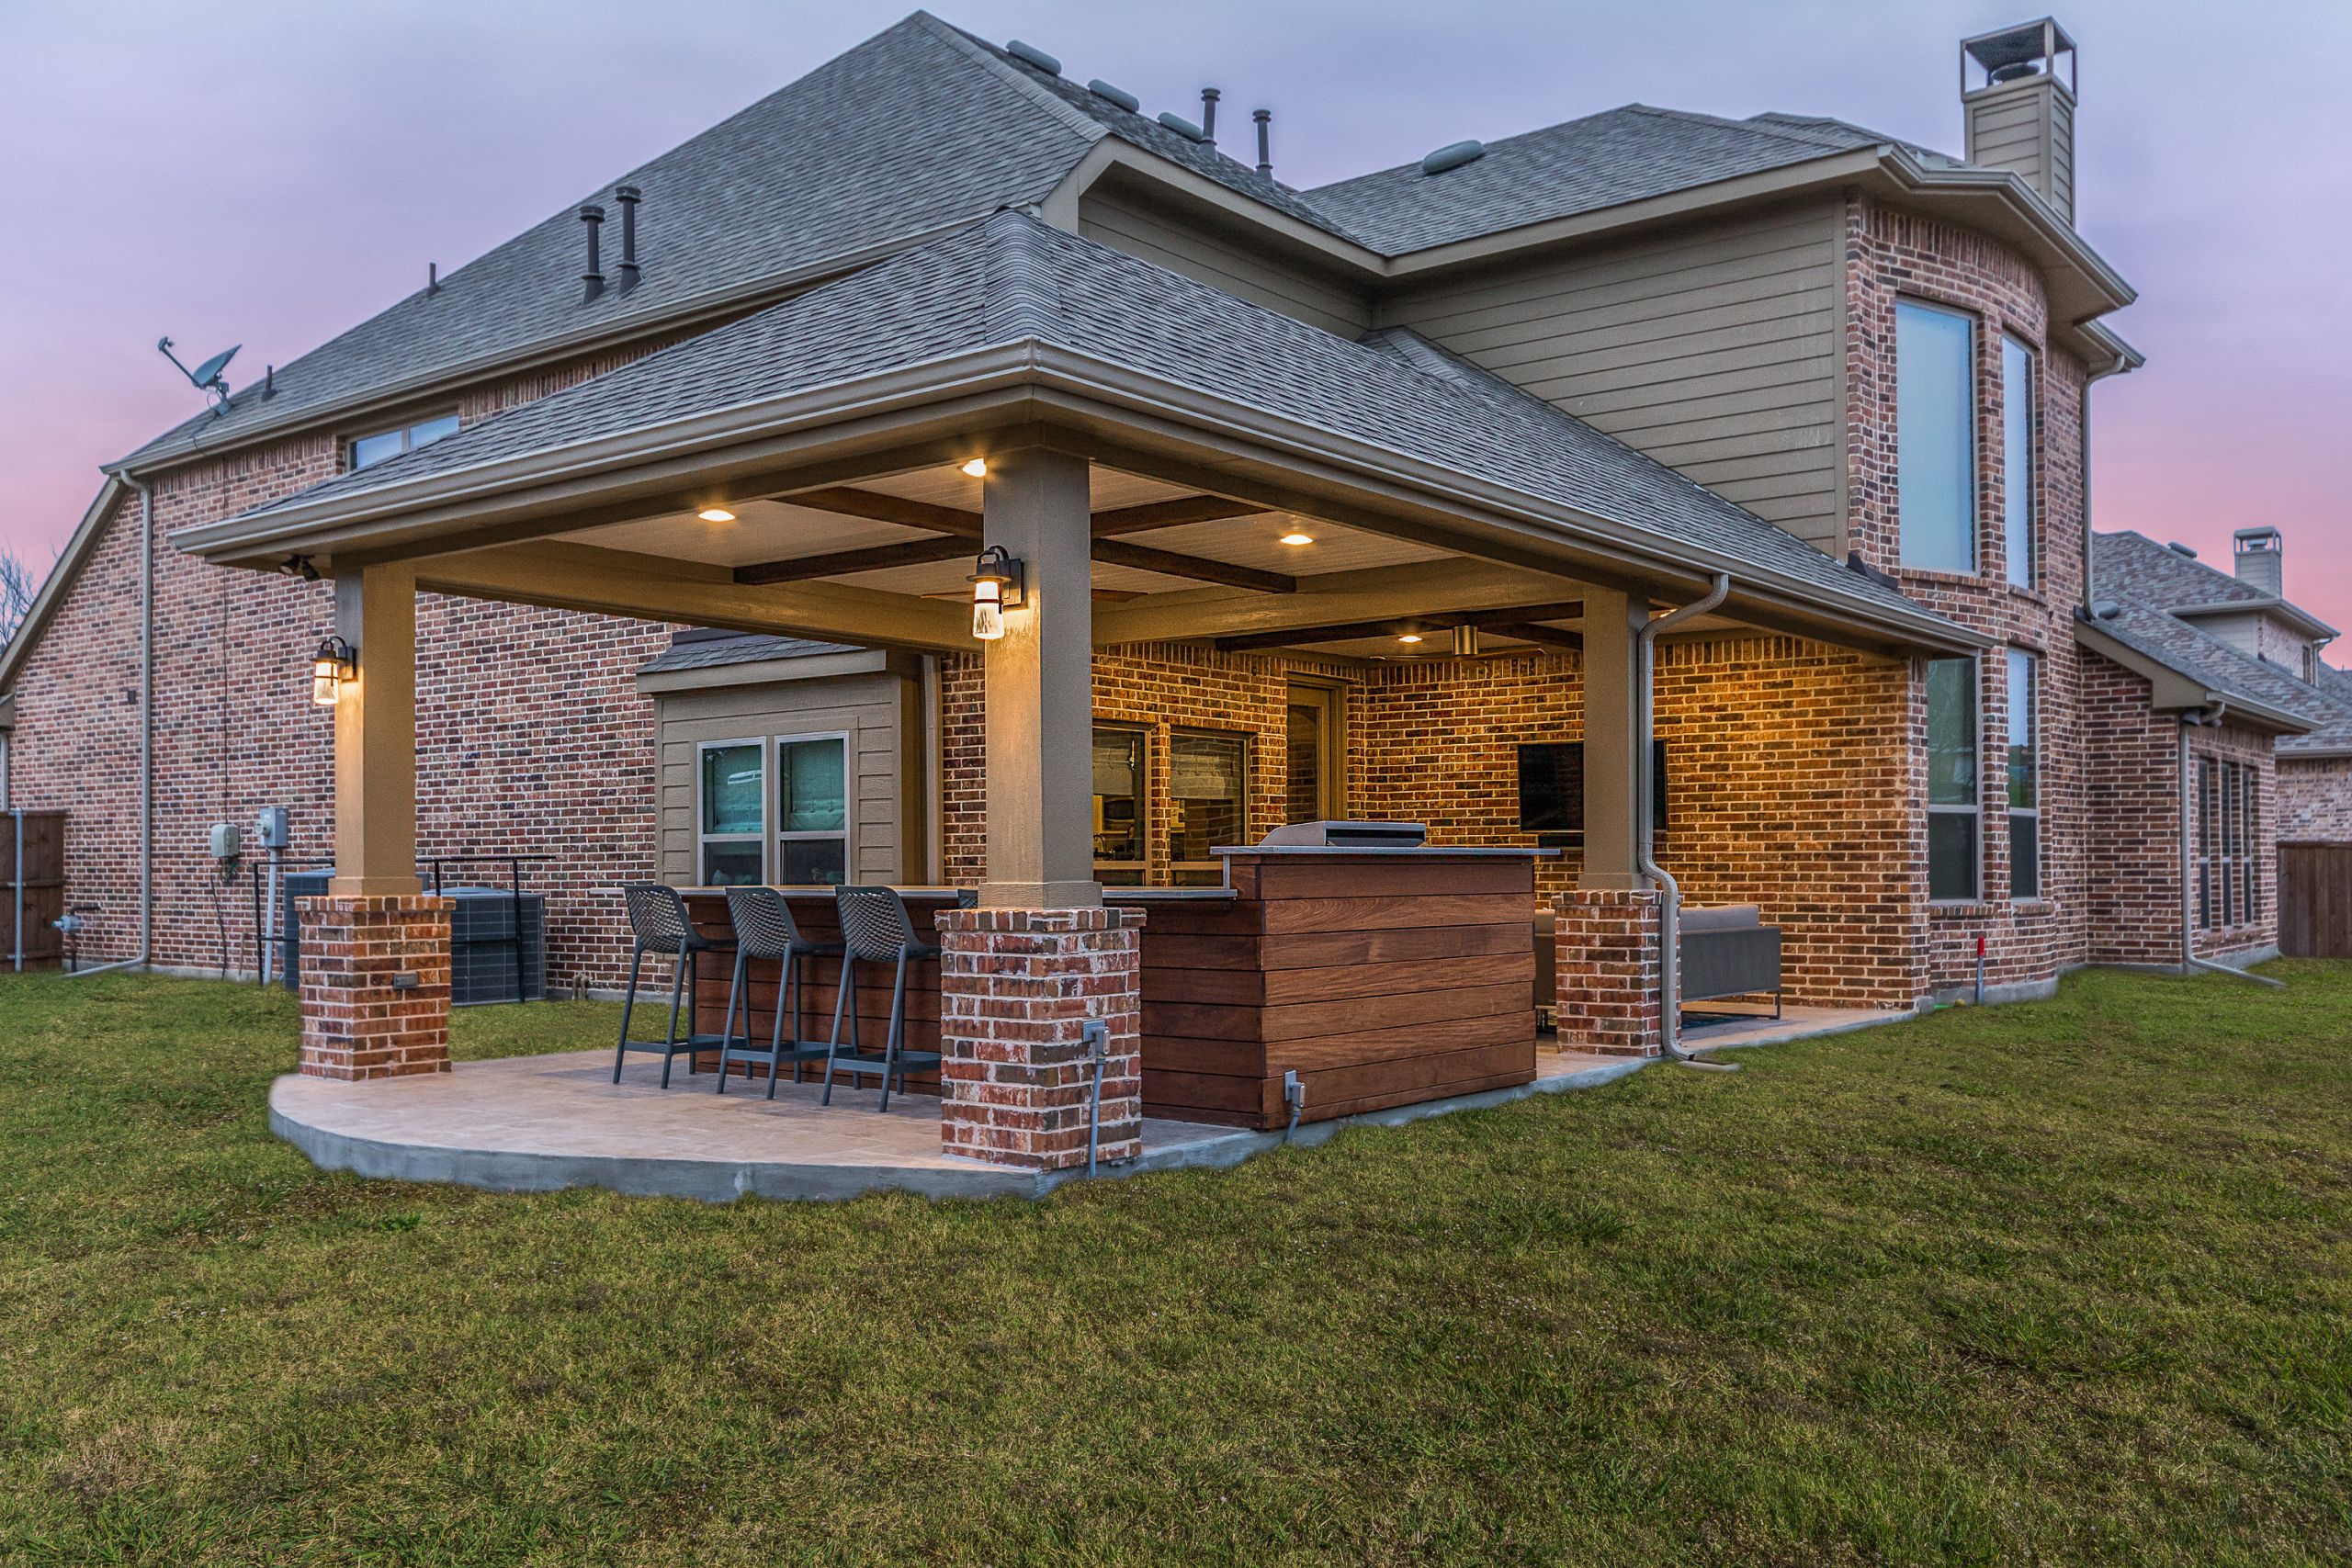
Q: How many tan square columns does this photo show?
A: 3